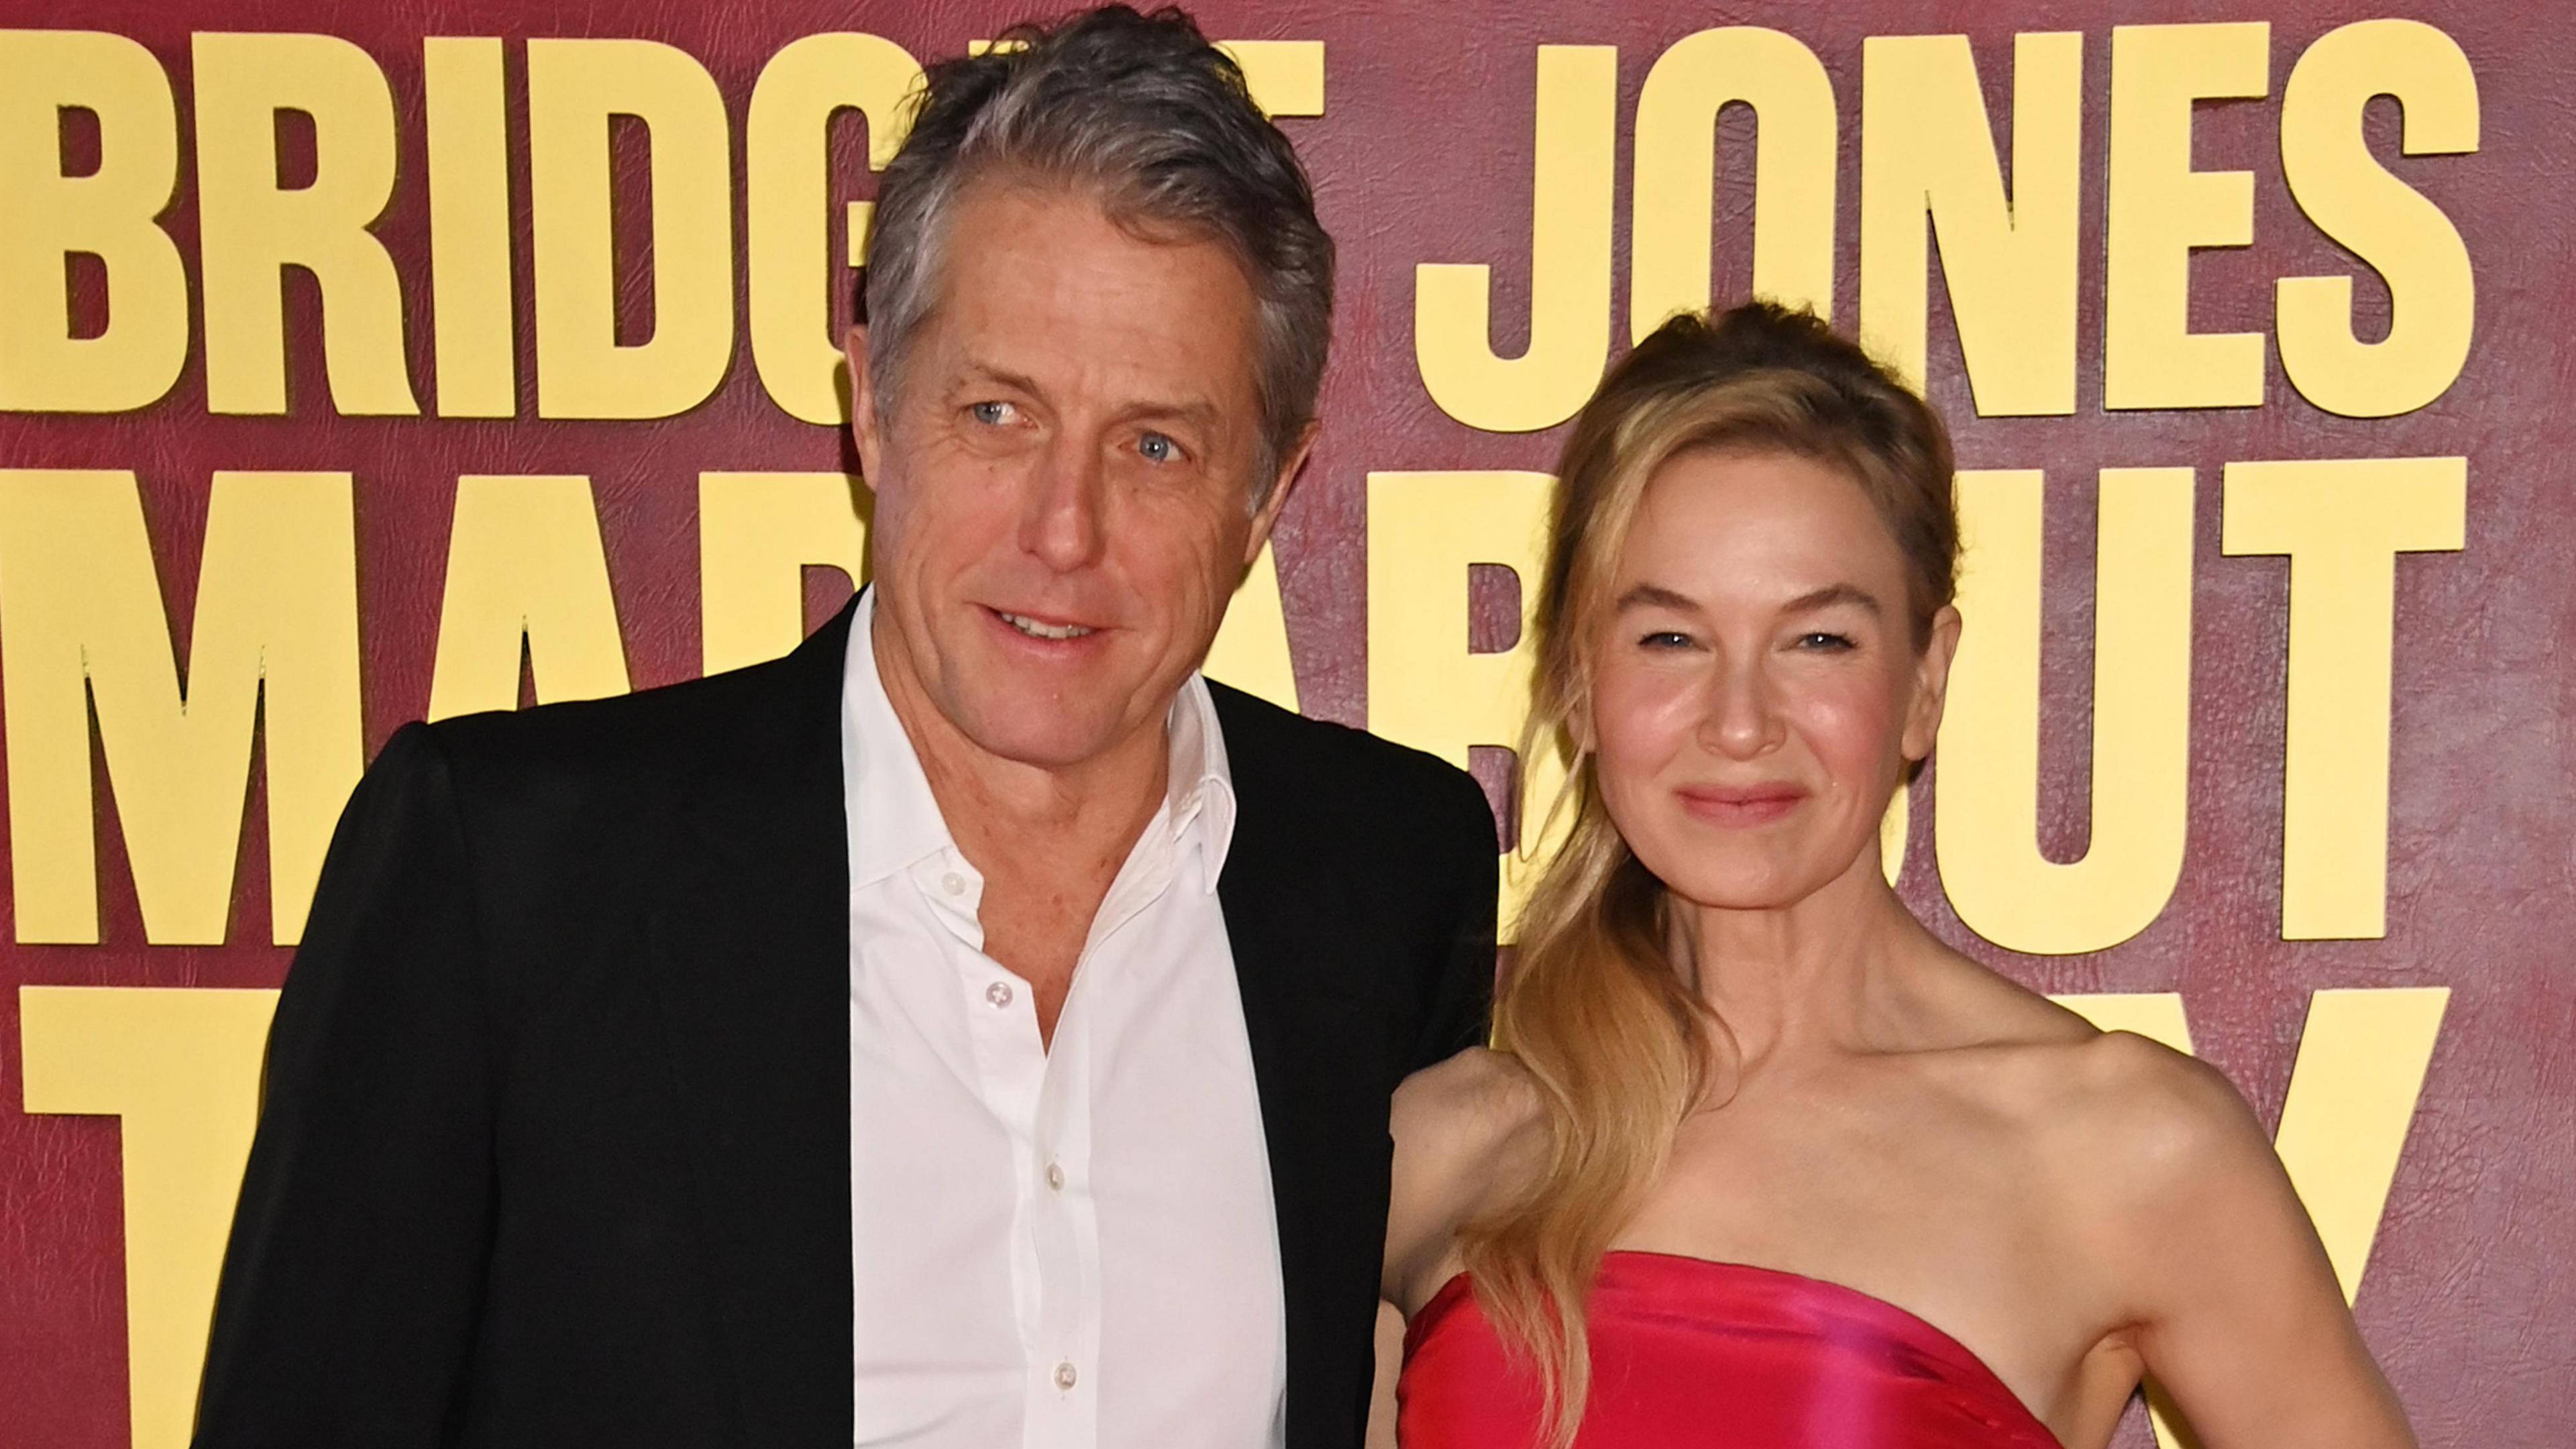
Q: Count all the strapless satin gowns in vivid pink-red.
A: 1